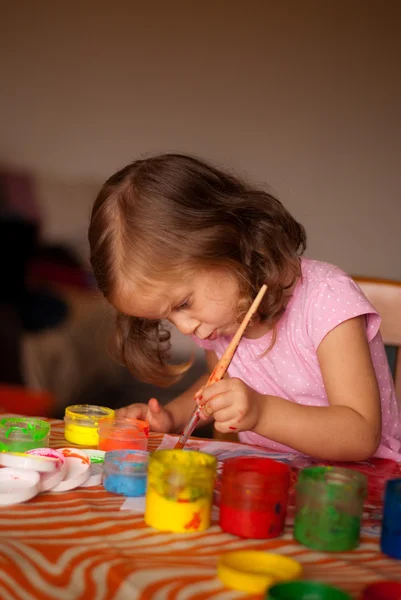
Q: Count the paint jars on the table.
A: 8